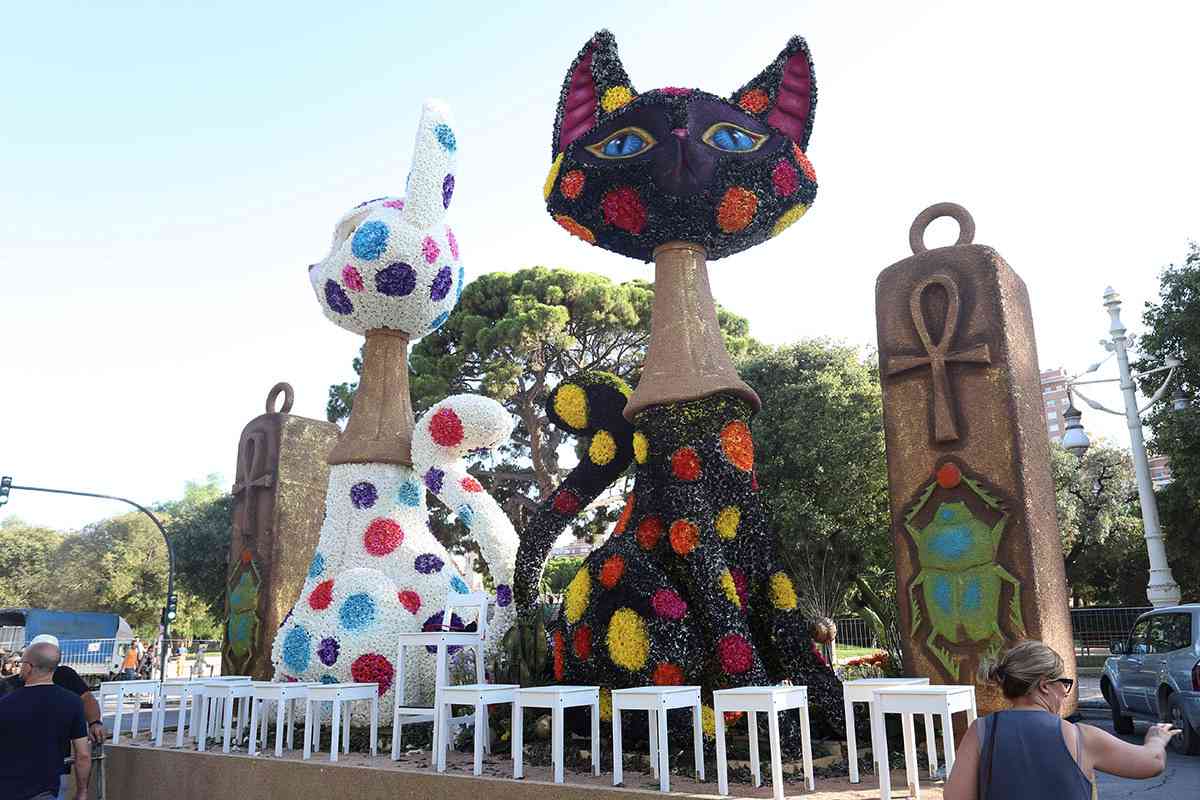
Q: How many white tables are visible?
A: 12